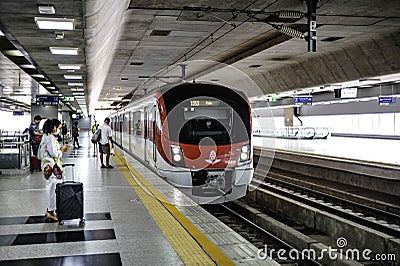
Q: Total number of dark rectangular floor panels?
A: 3